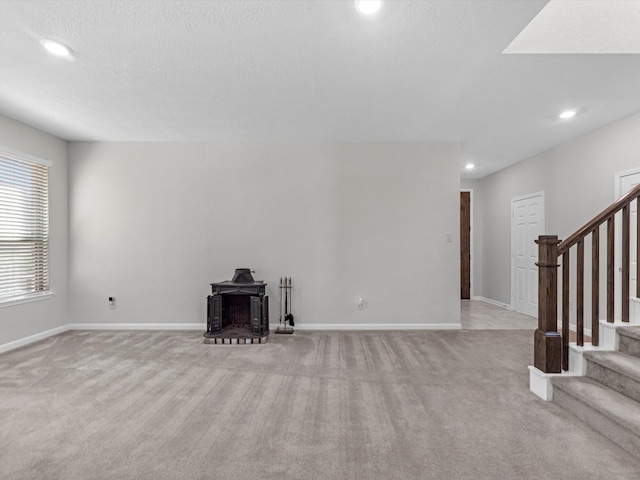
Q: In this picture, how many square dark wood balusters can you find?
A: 6